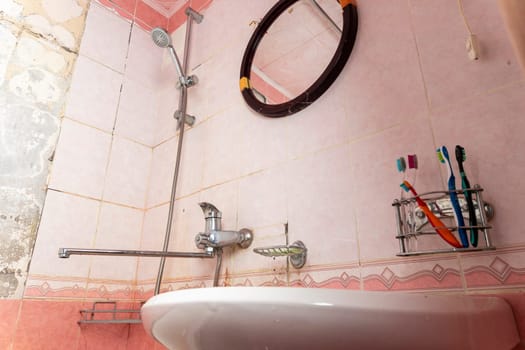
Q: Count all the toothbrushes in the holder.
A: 5